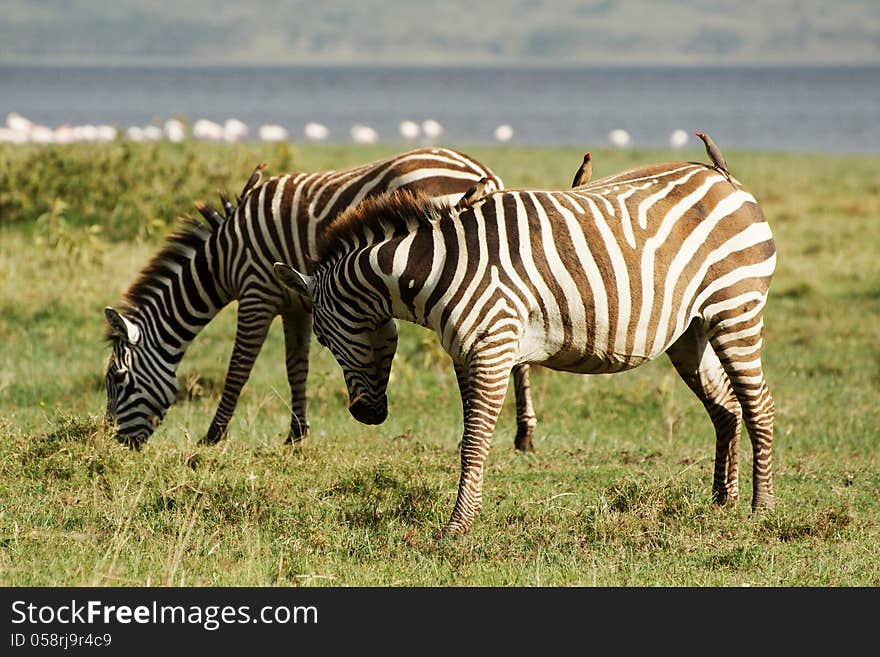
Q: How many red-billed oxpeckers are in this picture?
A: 4